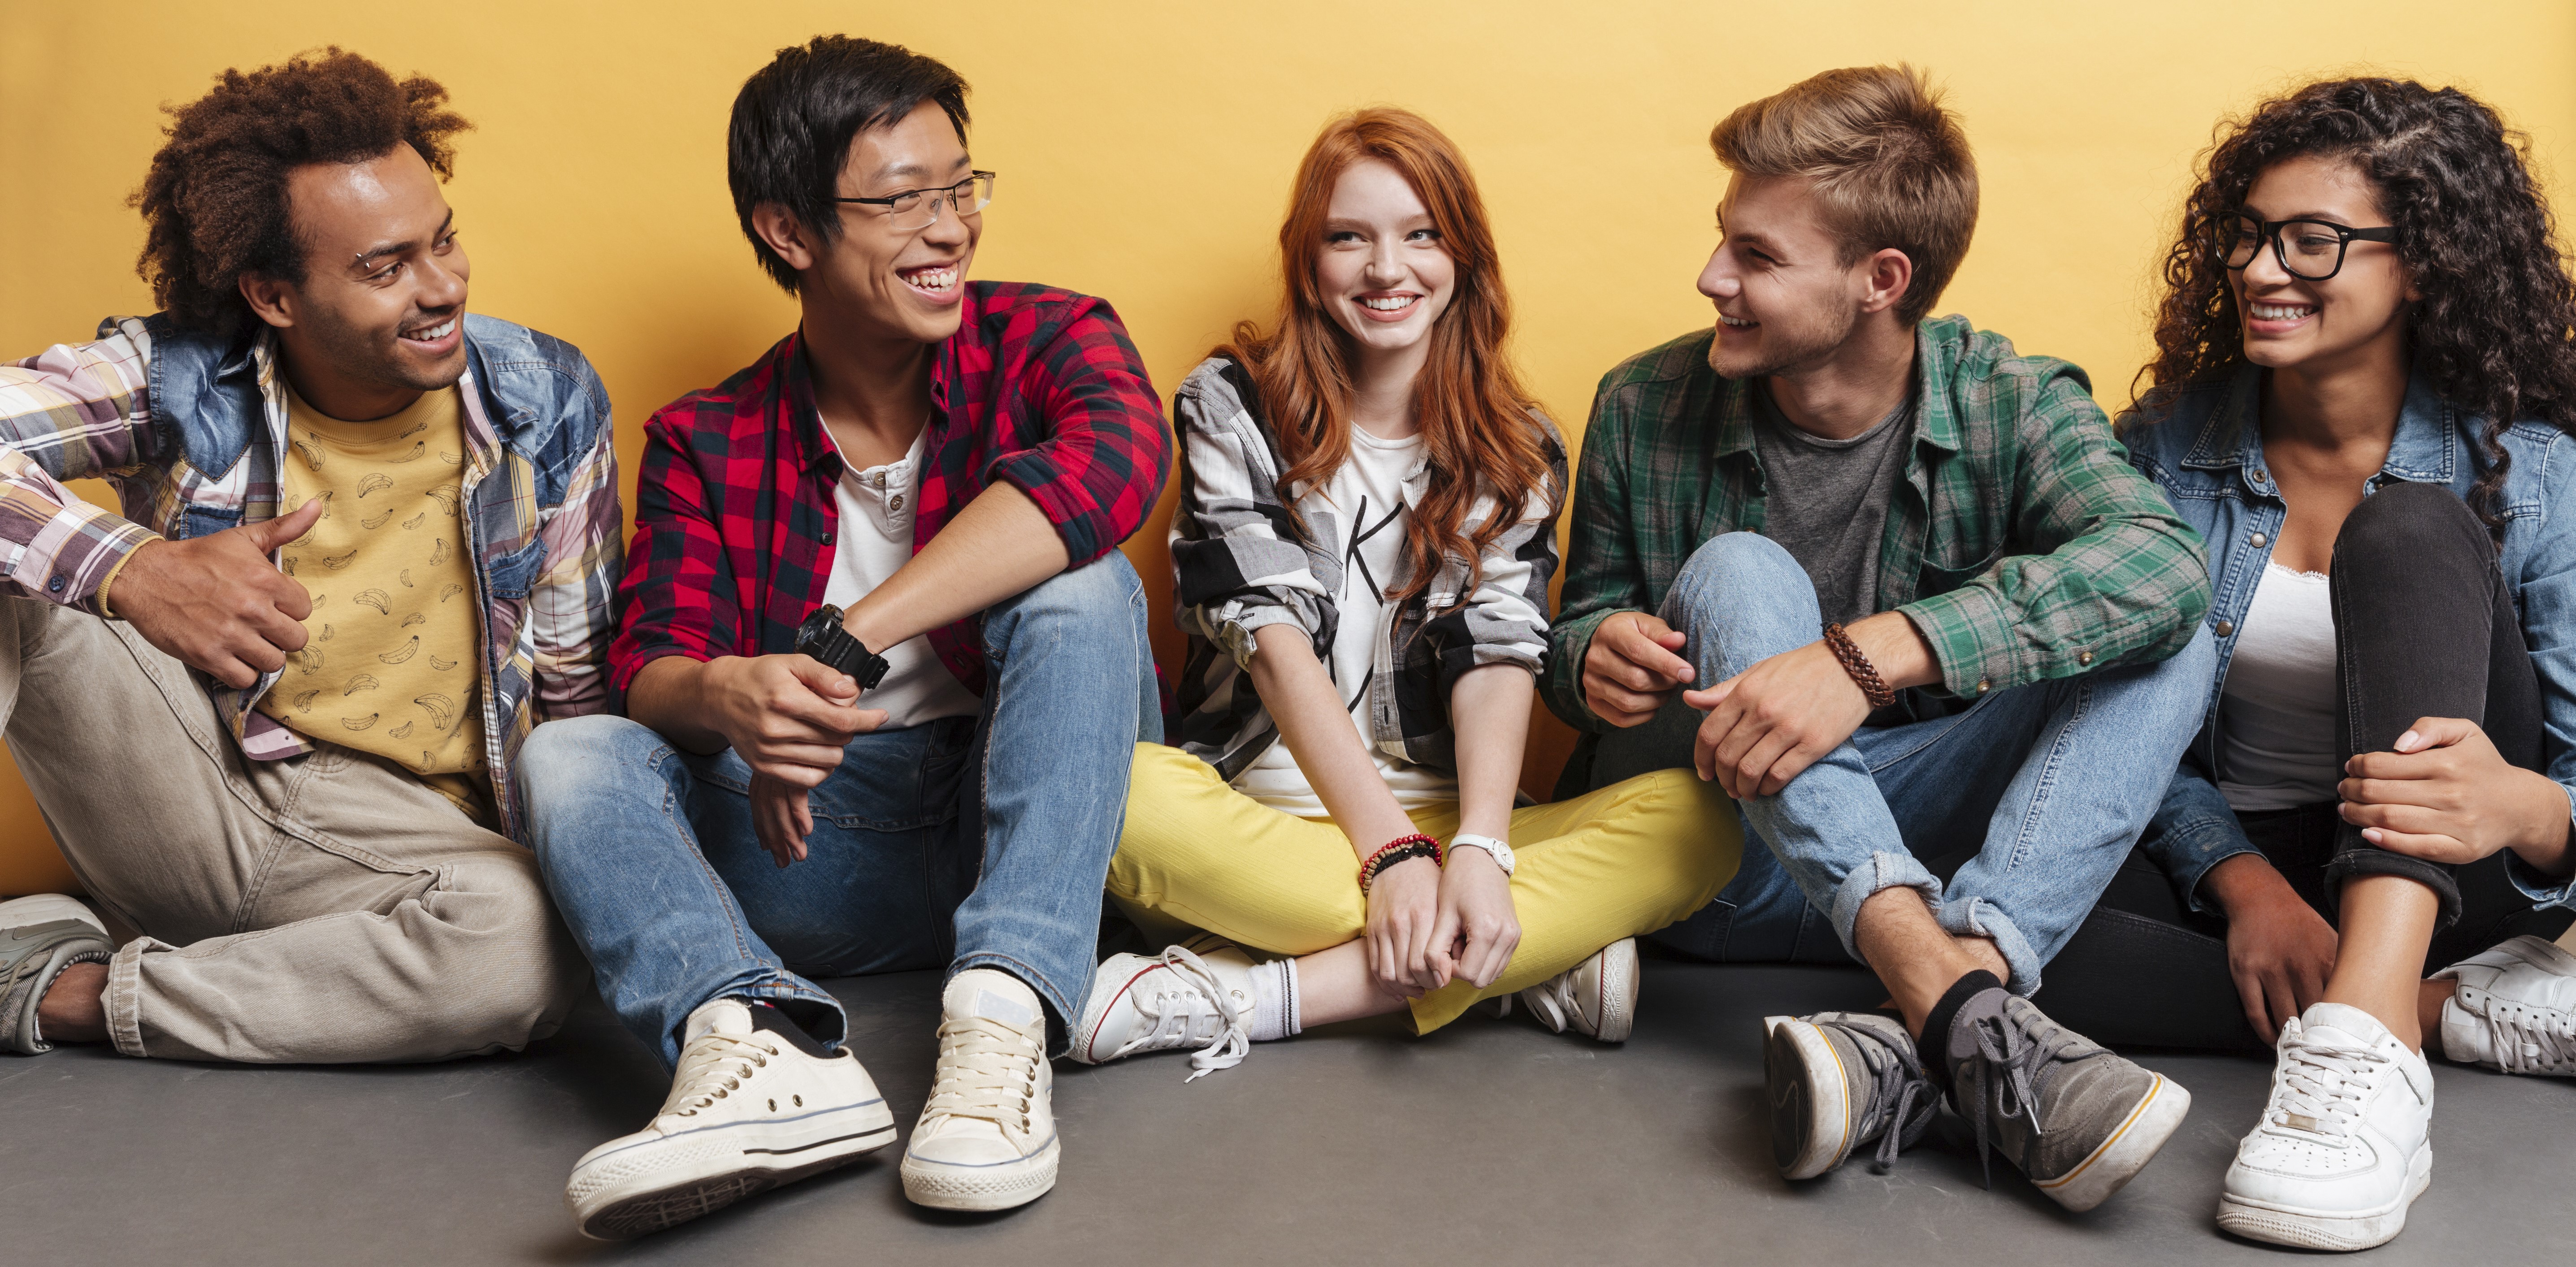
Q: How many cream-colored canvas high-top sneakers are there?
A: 2